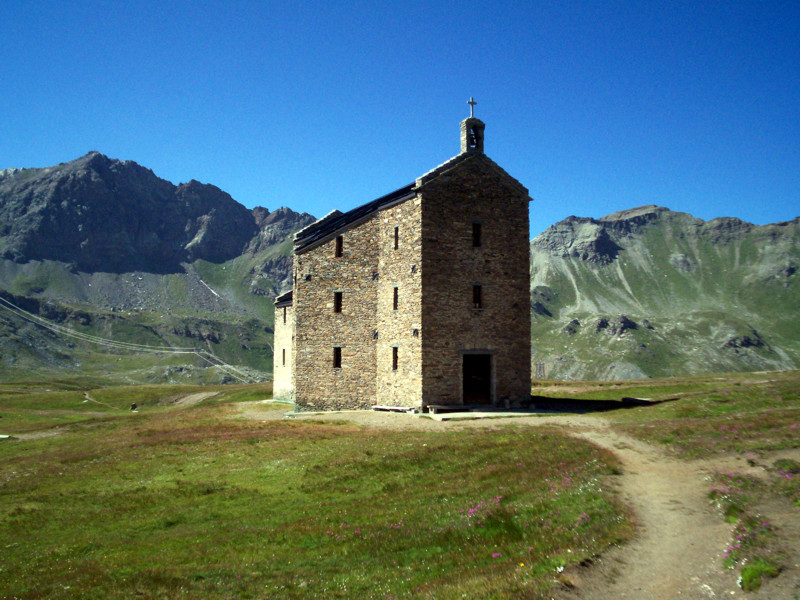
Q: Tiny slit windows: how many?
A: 10